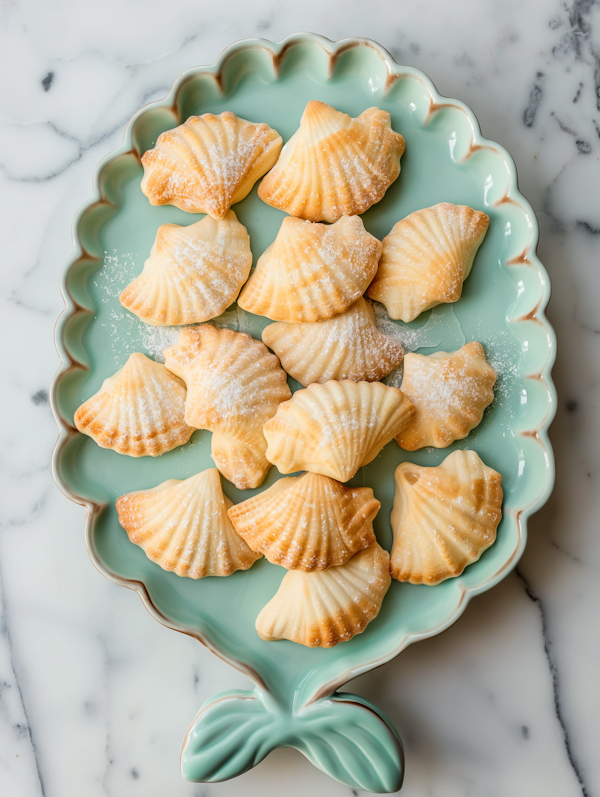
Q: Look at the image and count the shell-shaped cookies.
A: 14